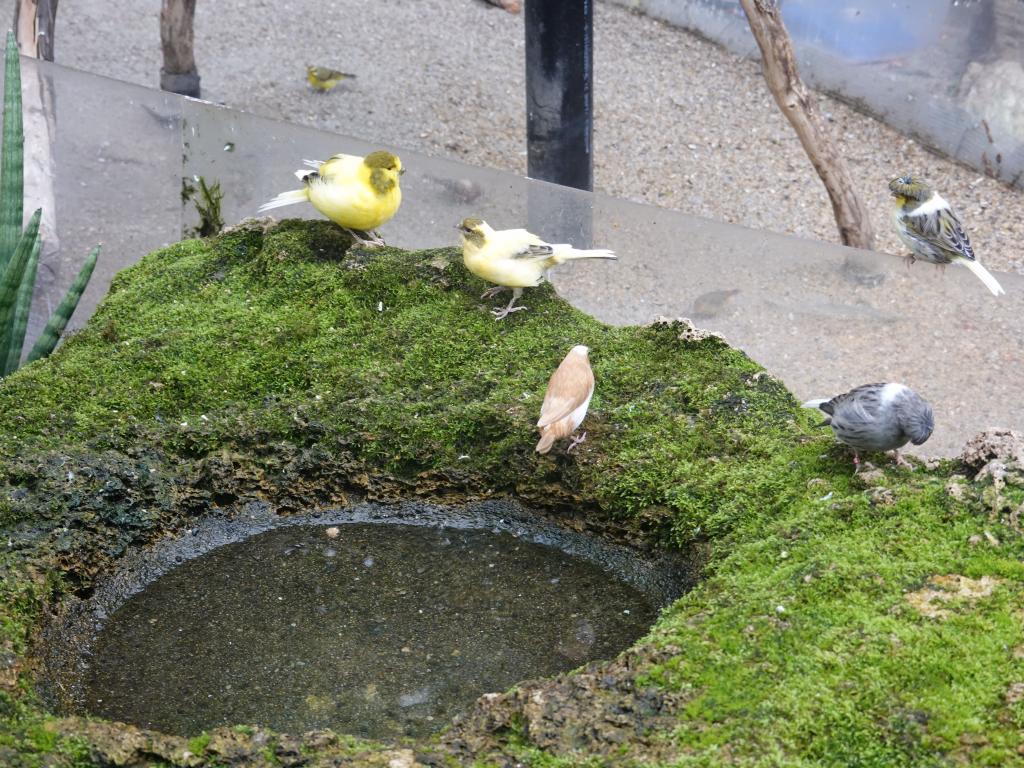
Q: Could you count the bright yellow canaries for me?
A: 2